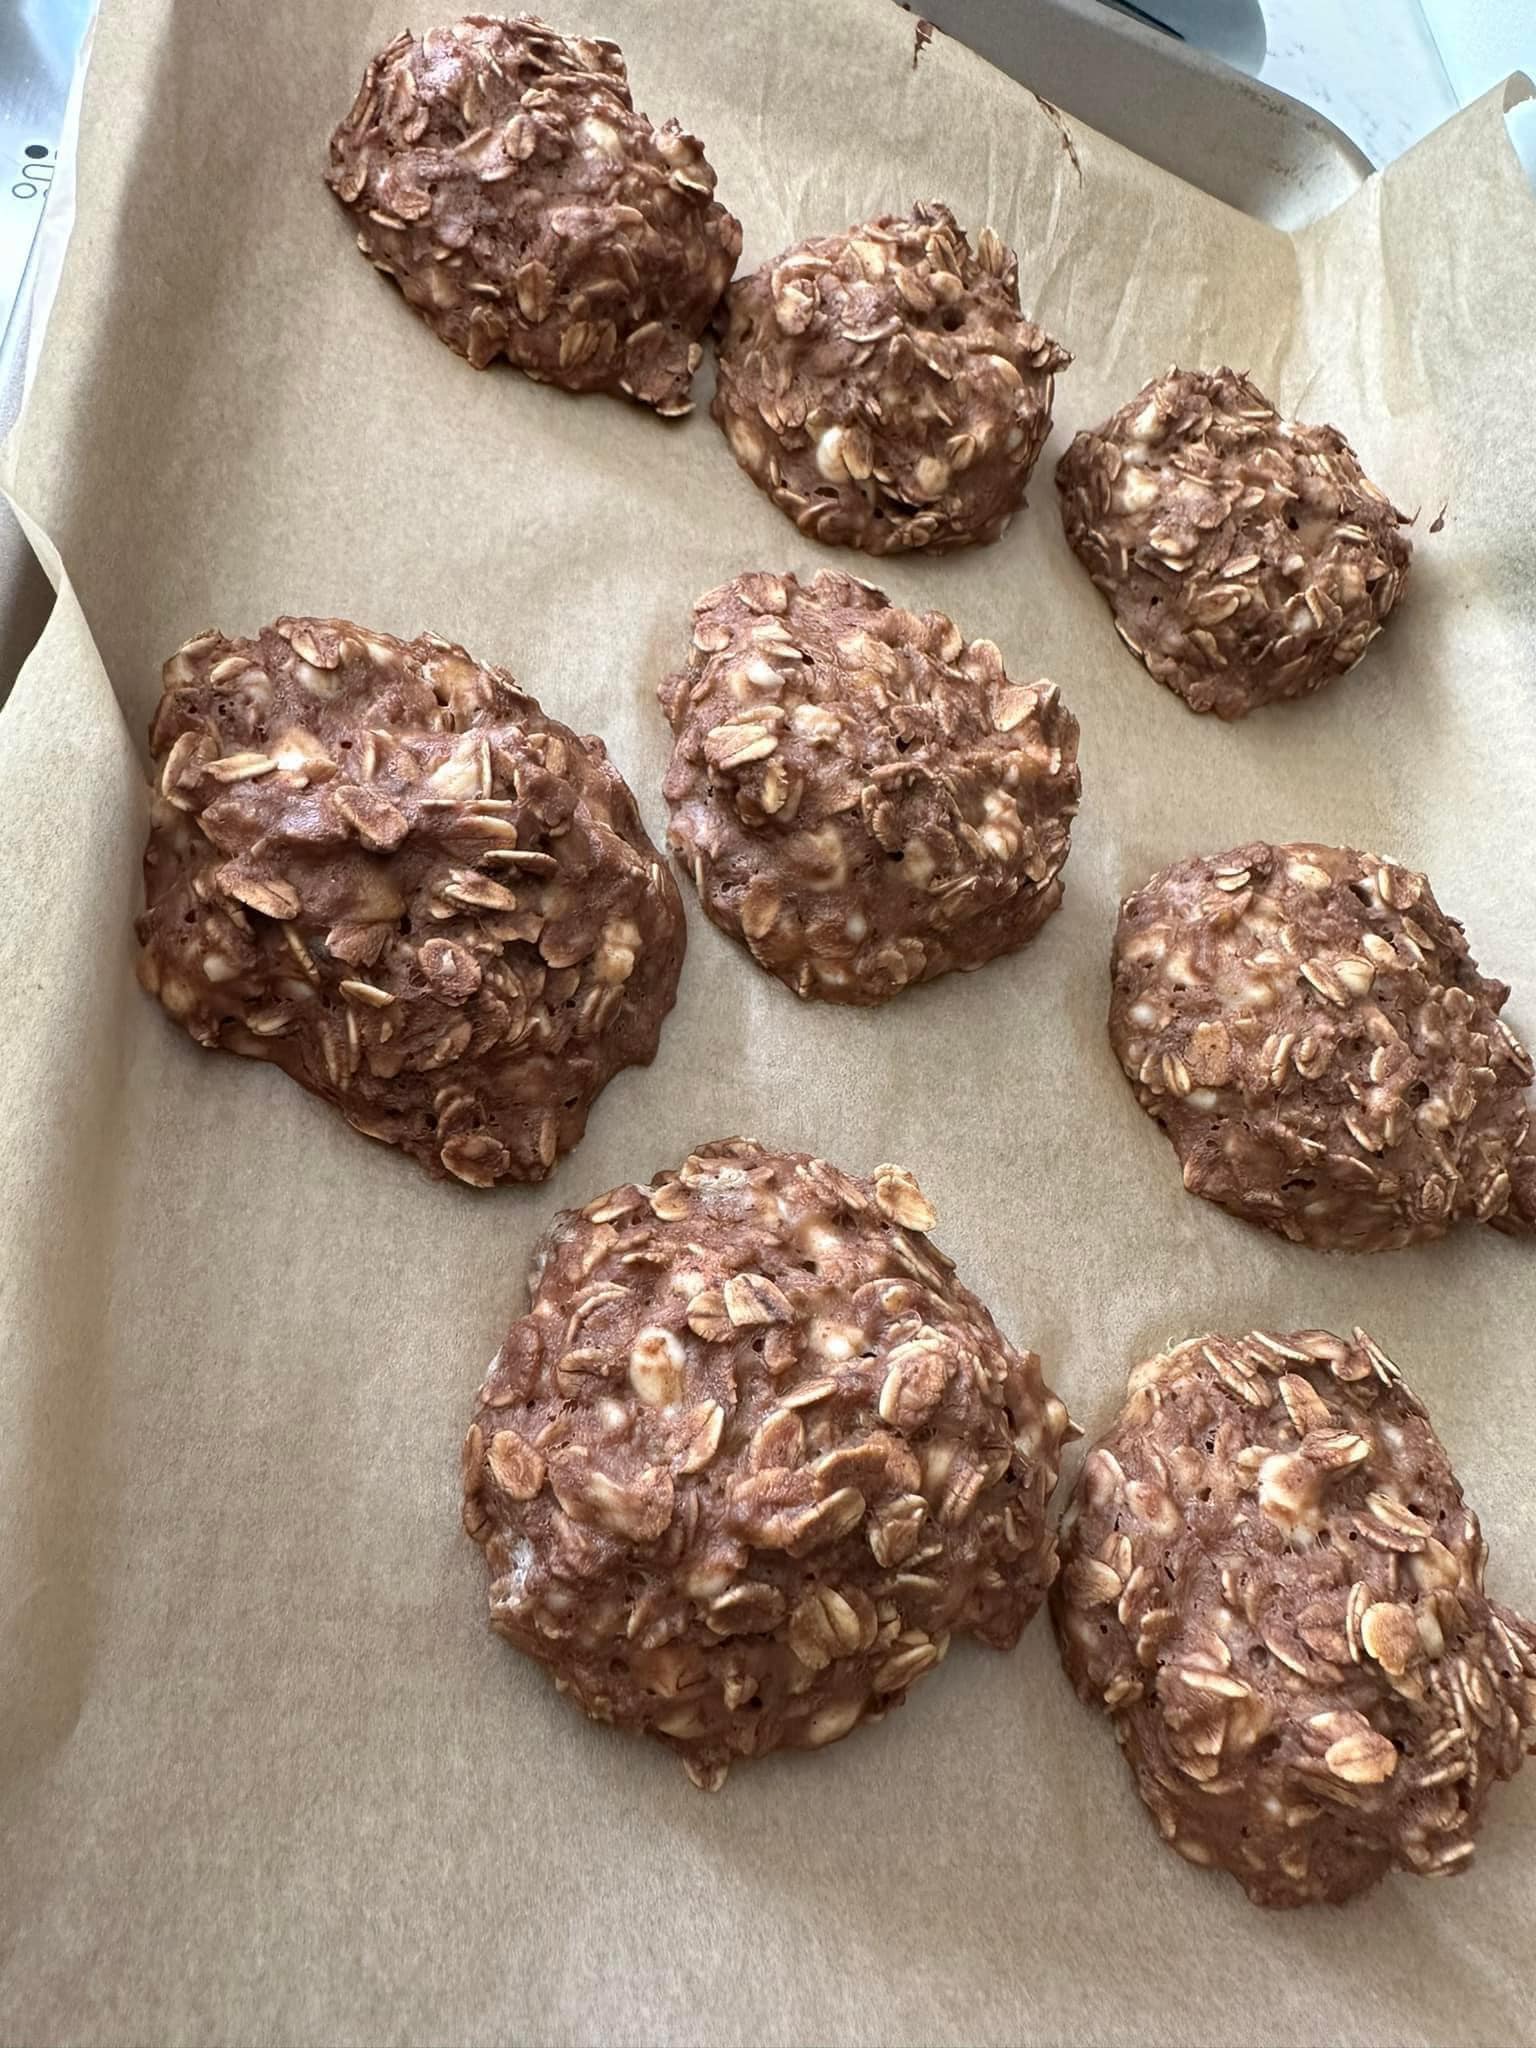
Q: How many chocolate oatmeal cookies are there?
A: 8